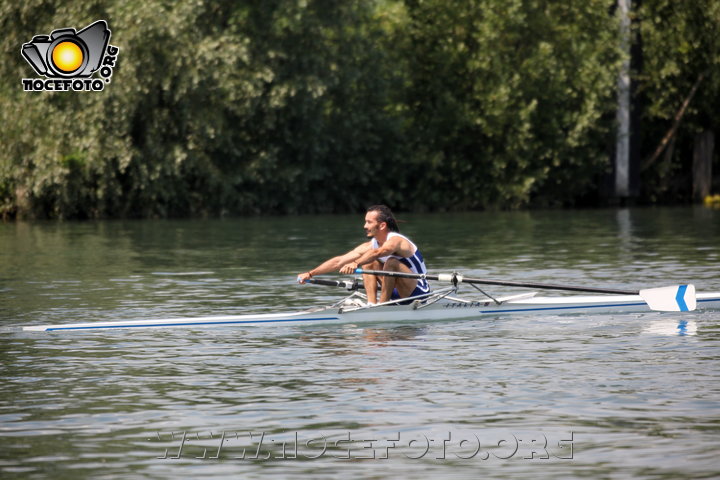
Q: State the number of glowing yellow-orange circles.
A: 1